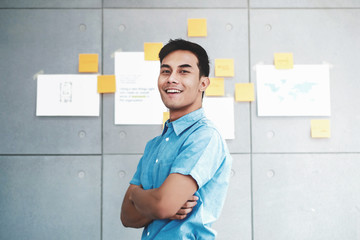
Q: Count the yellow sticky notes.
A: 10